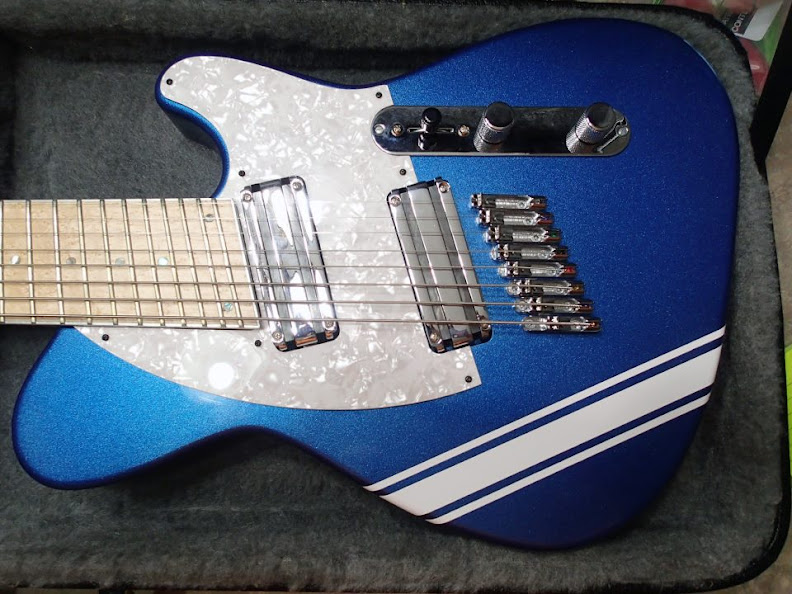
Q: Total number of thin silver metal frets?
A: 11